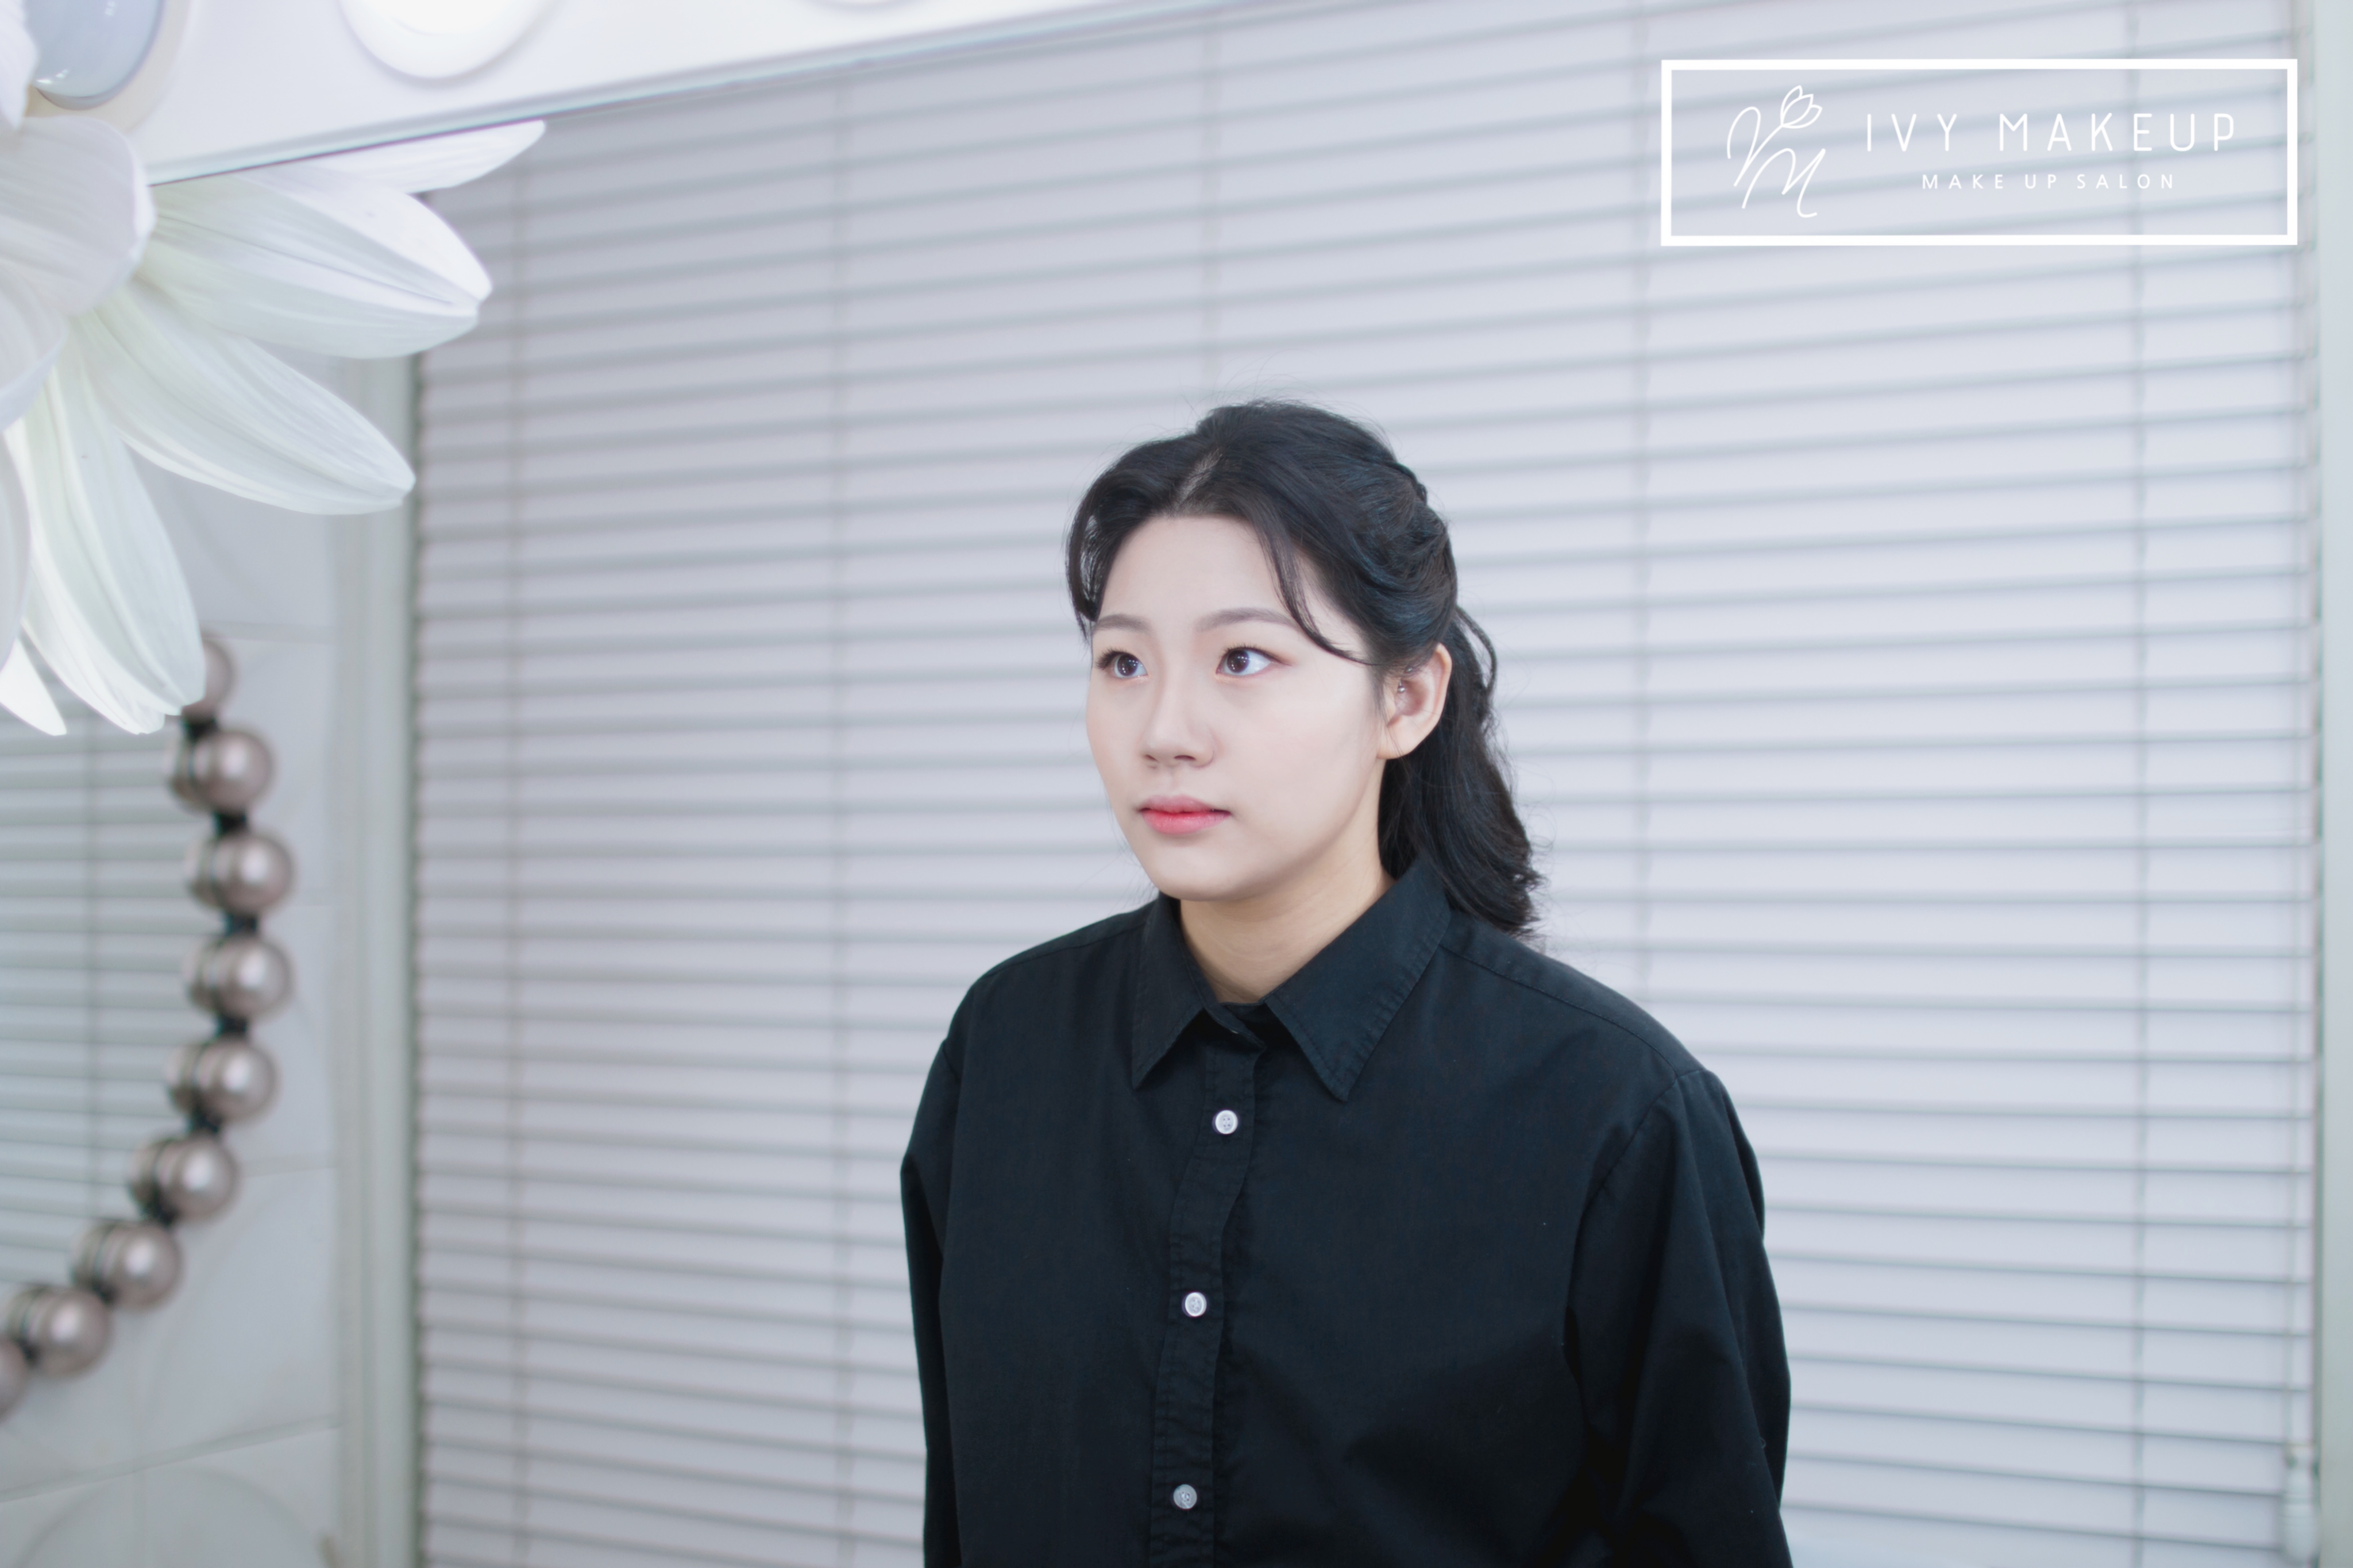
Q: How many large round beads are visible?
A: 9